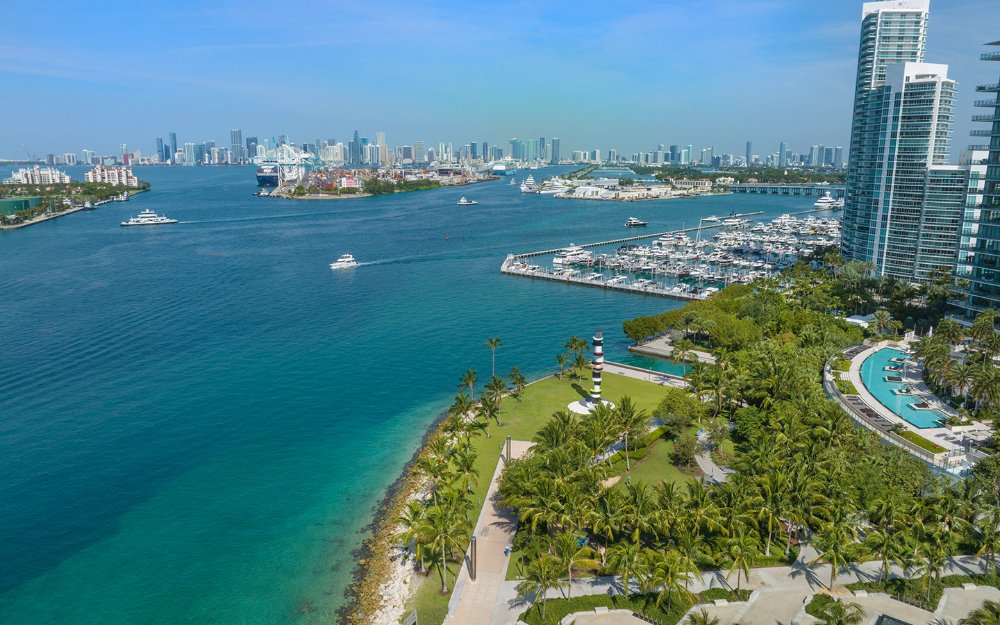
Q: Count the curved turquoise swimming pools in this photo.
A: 1